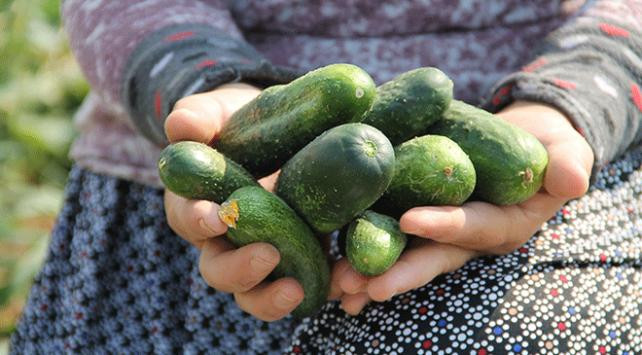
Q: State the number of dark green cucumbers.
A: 8